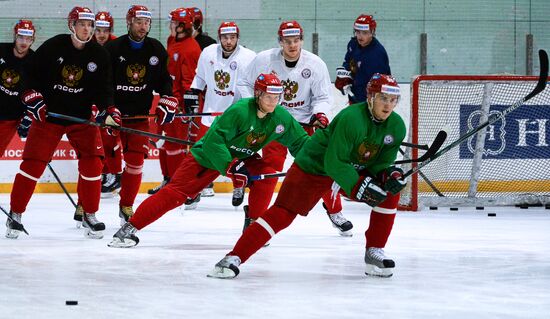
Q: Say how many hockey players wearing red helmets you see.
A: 11